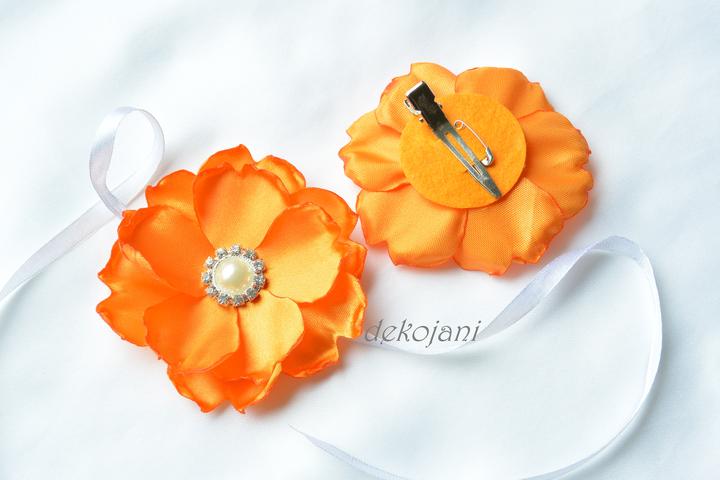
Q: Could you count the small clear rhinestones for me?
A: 11